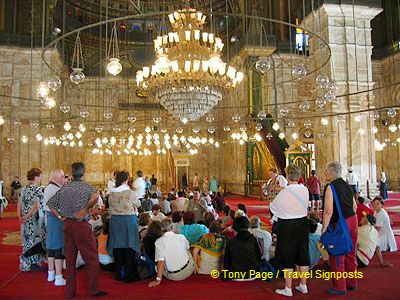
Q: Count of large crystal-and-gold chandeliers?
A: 1